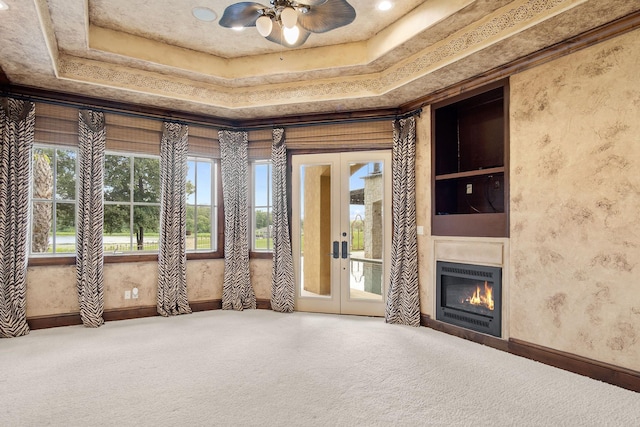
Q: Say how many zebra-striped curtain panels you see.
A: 6